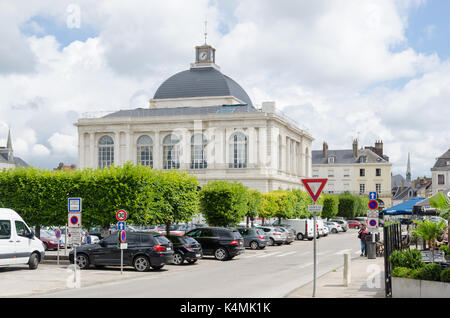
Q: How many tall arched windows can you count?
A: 5